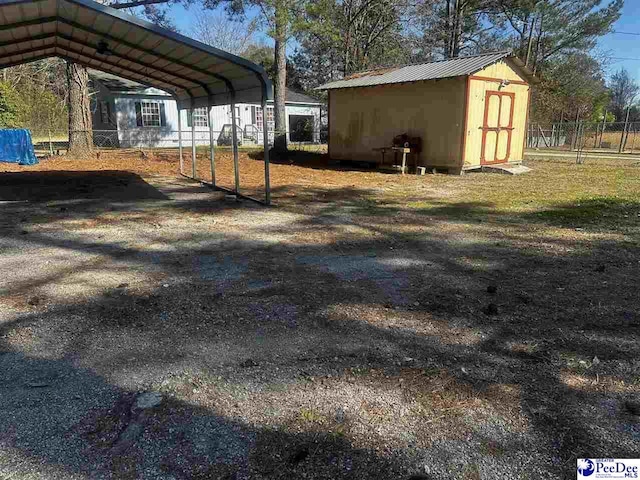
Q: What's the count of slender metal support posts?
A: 5